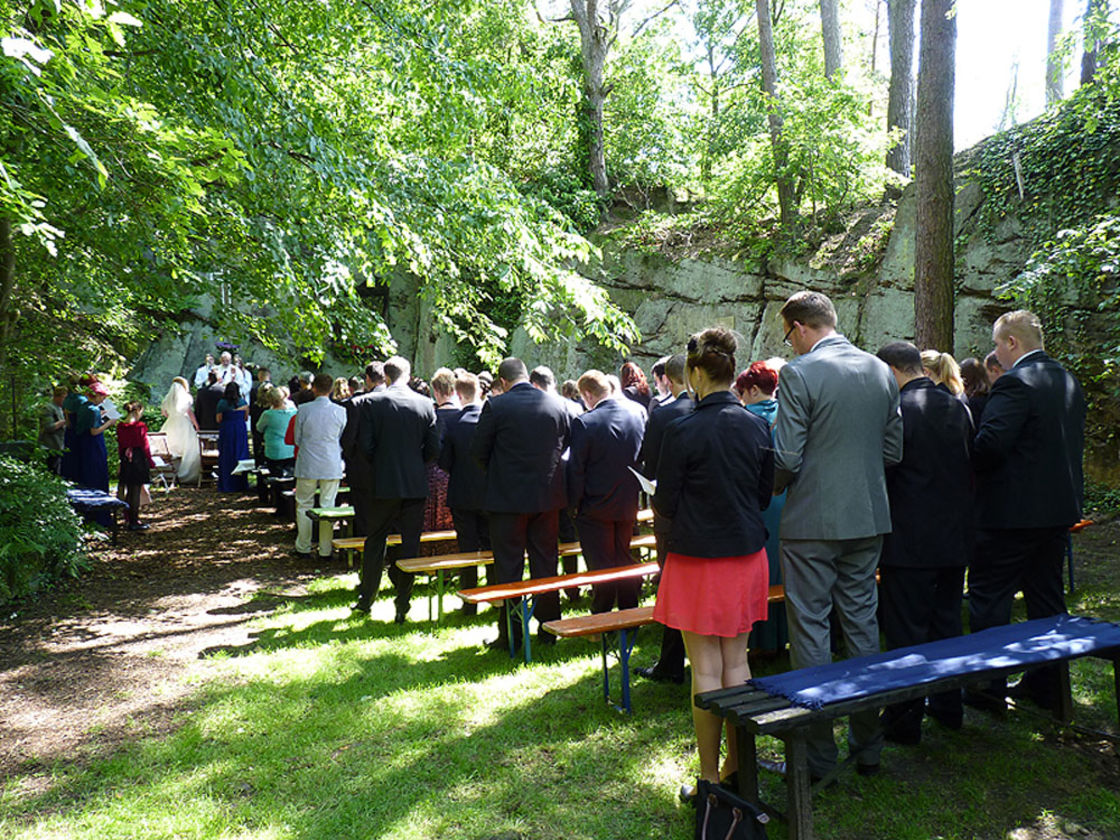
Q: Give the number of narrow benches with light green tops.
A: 2